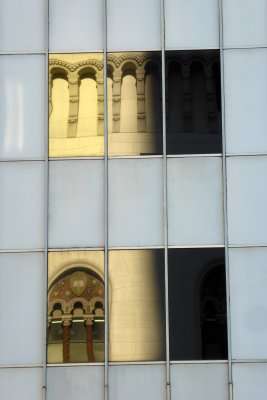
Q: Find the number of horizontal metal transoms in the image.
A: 4